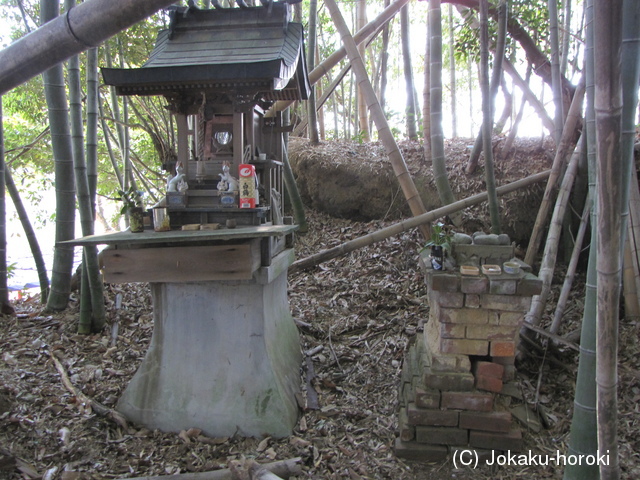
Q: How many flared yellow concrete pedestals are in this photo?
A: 0